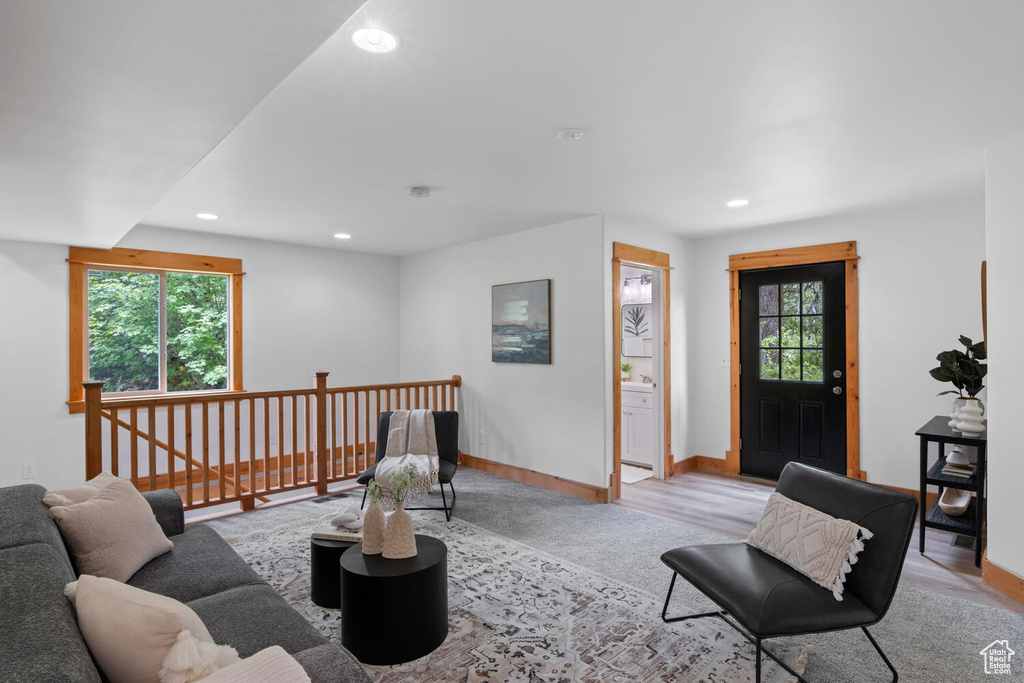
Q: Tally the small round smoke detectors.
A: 2